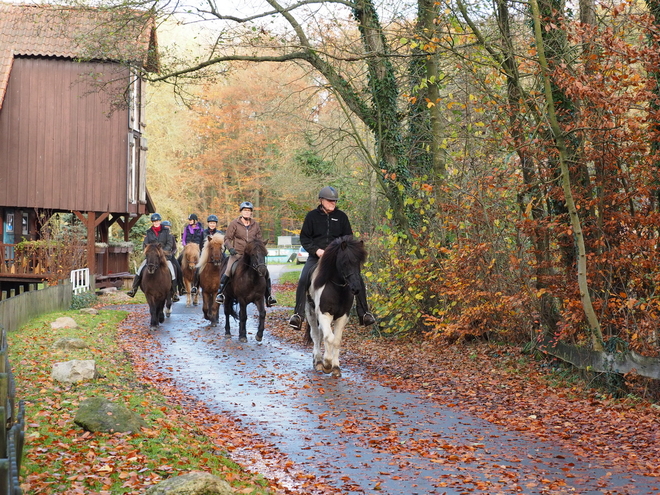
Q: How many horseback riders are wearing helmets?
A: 6